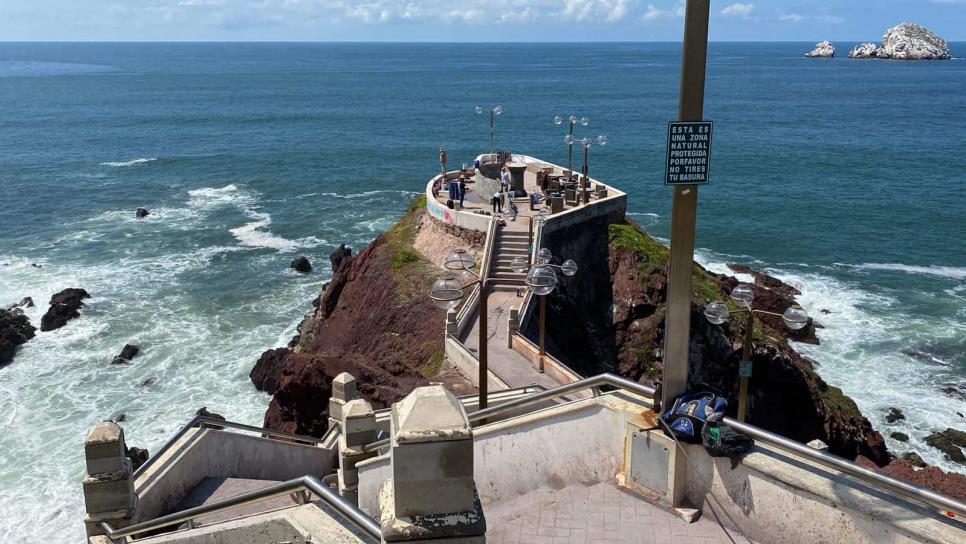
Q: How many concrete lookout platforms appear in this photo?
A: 1